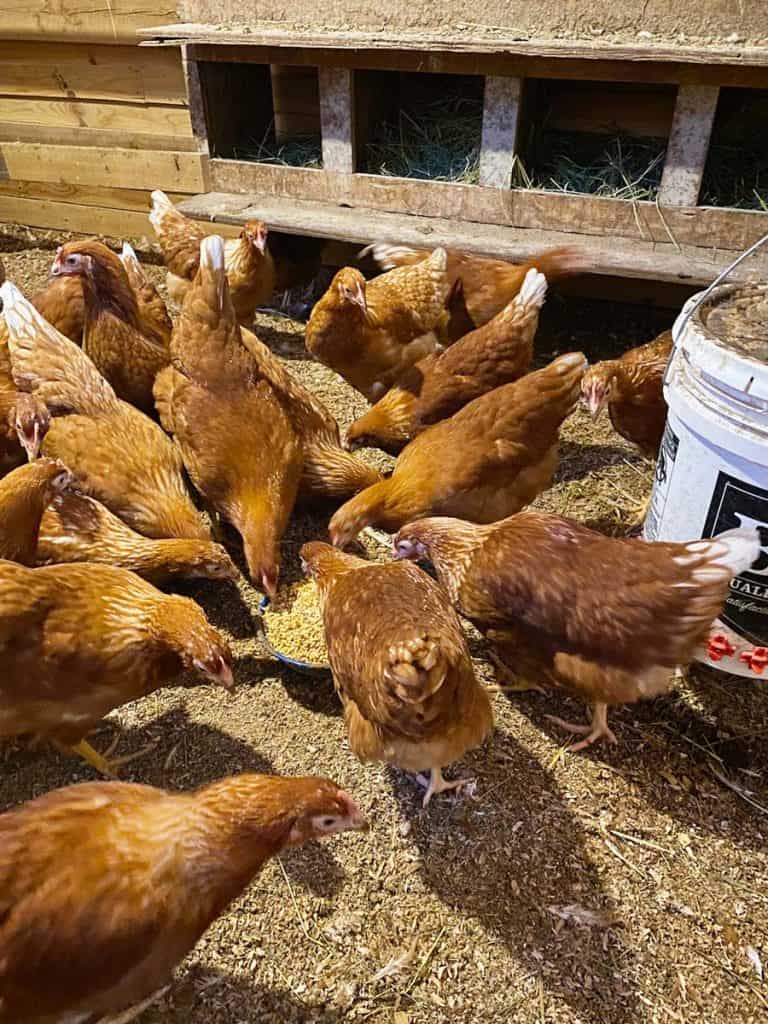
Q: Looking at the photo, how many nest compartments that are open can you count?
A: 4